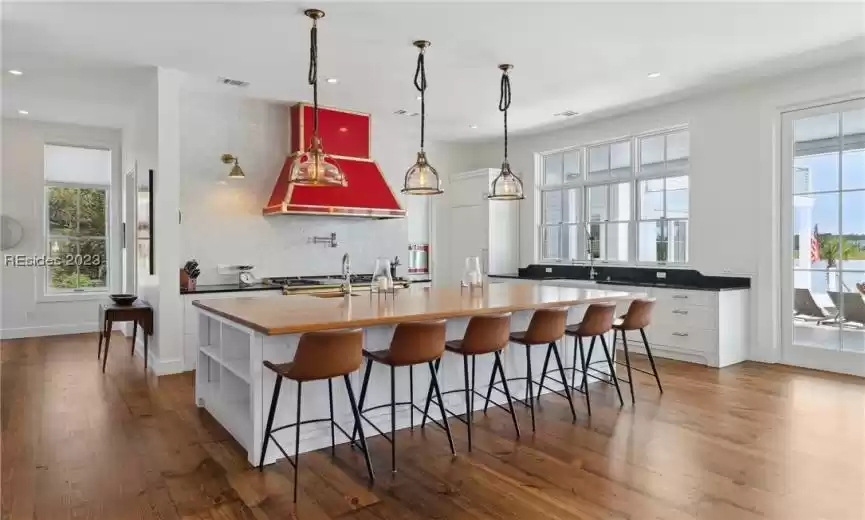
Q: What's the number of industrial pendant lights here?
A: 3